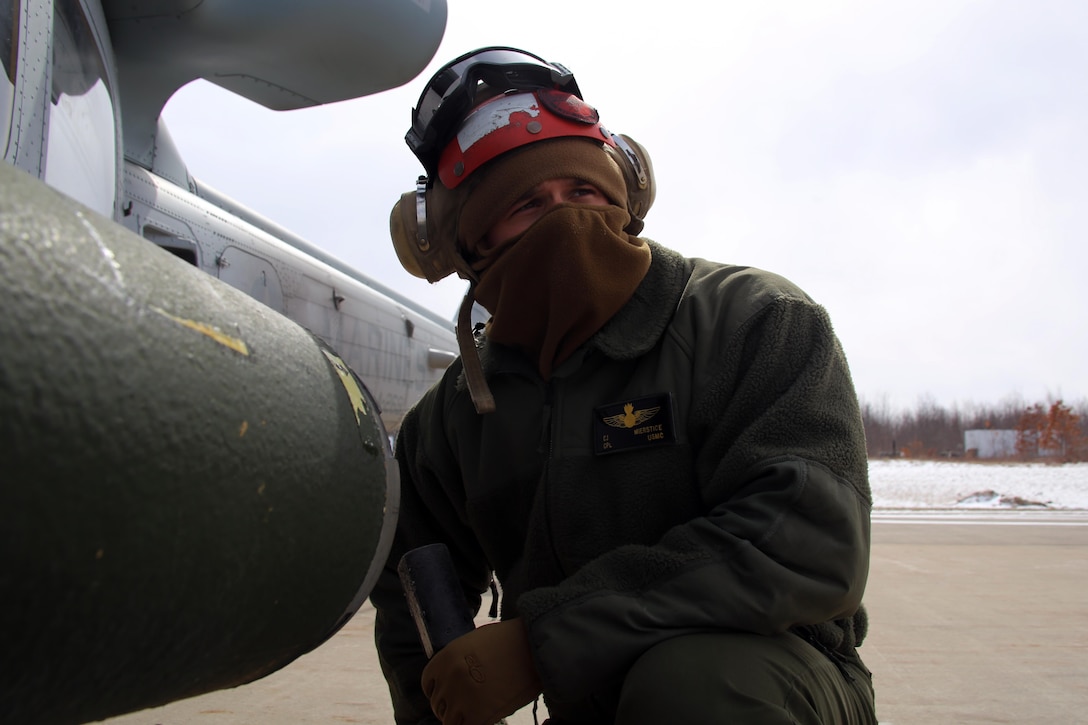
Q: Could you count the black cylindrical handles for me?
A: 1